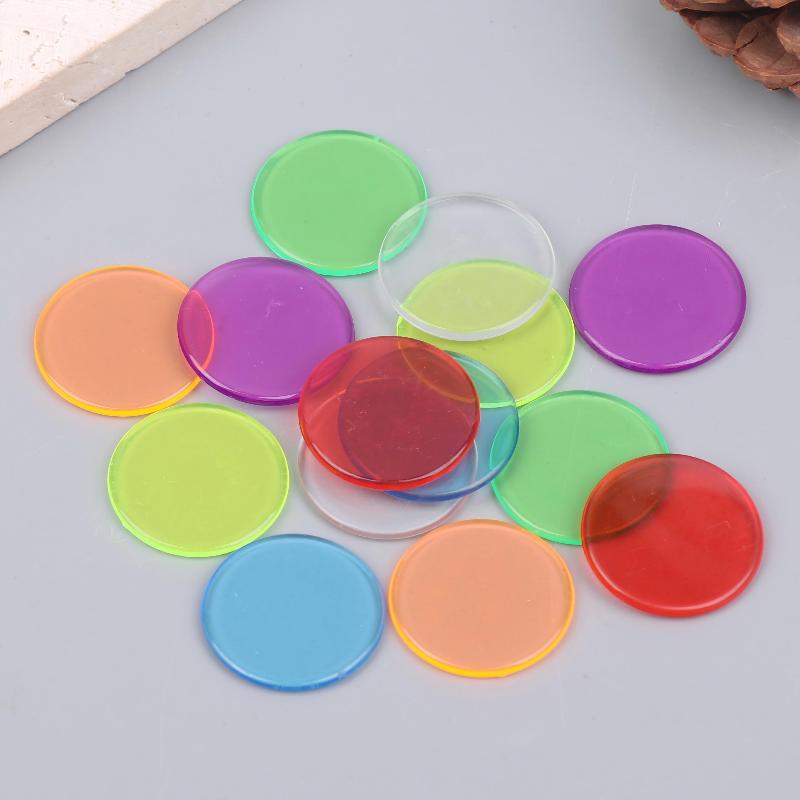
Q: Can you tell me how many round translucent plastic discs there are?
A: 14